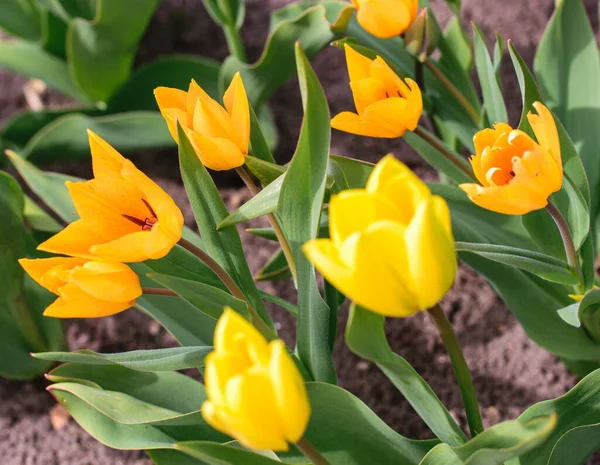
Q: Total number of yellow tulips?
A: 2